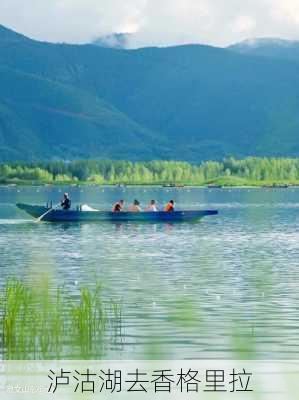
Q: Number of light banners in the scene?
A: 1